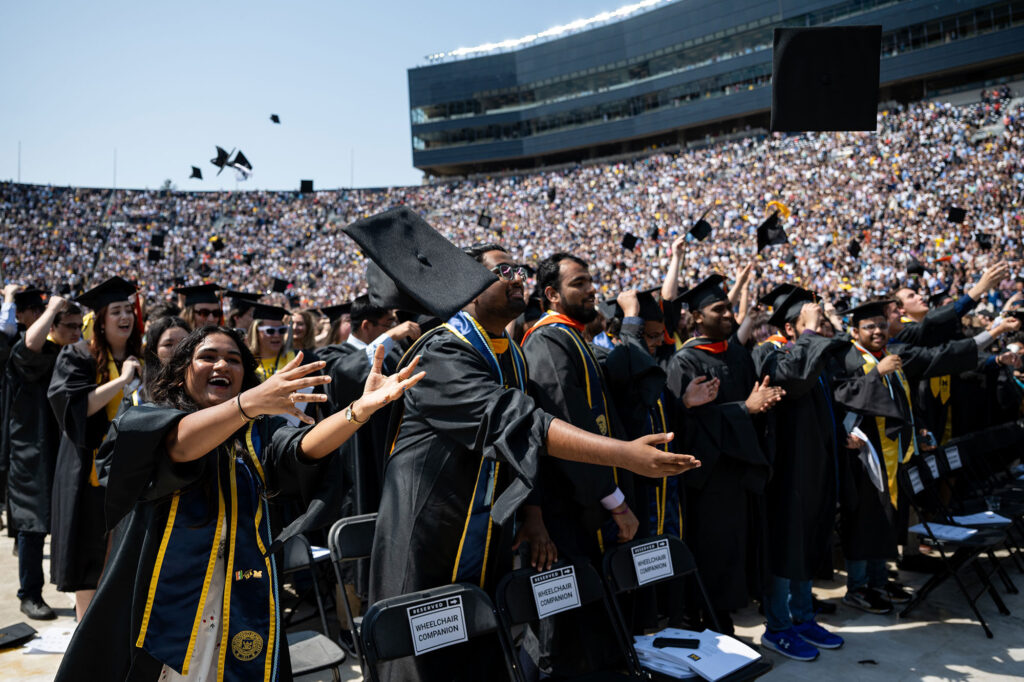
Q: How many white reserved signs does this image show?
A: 6